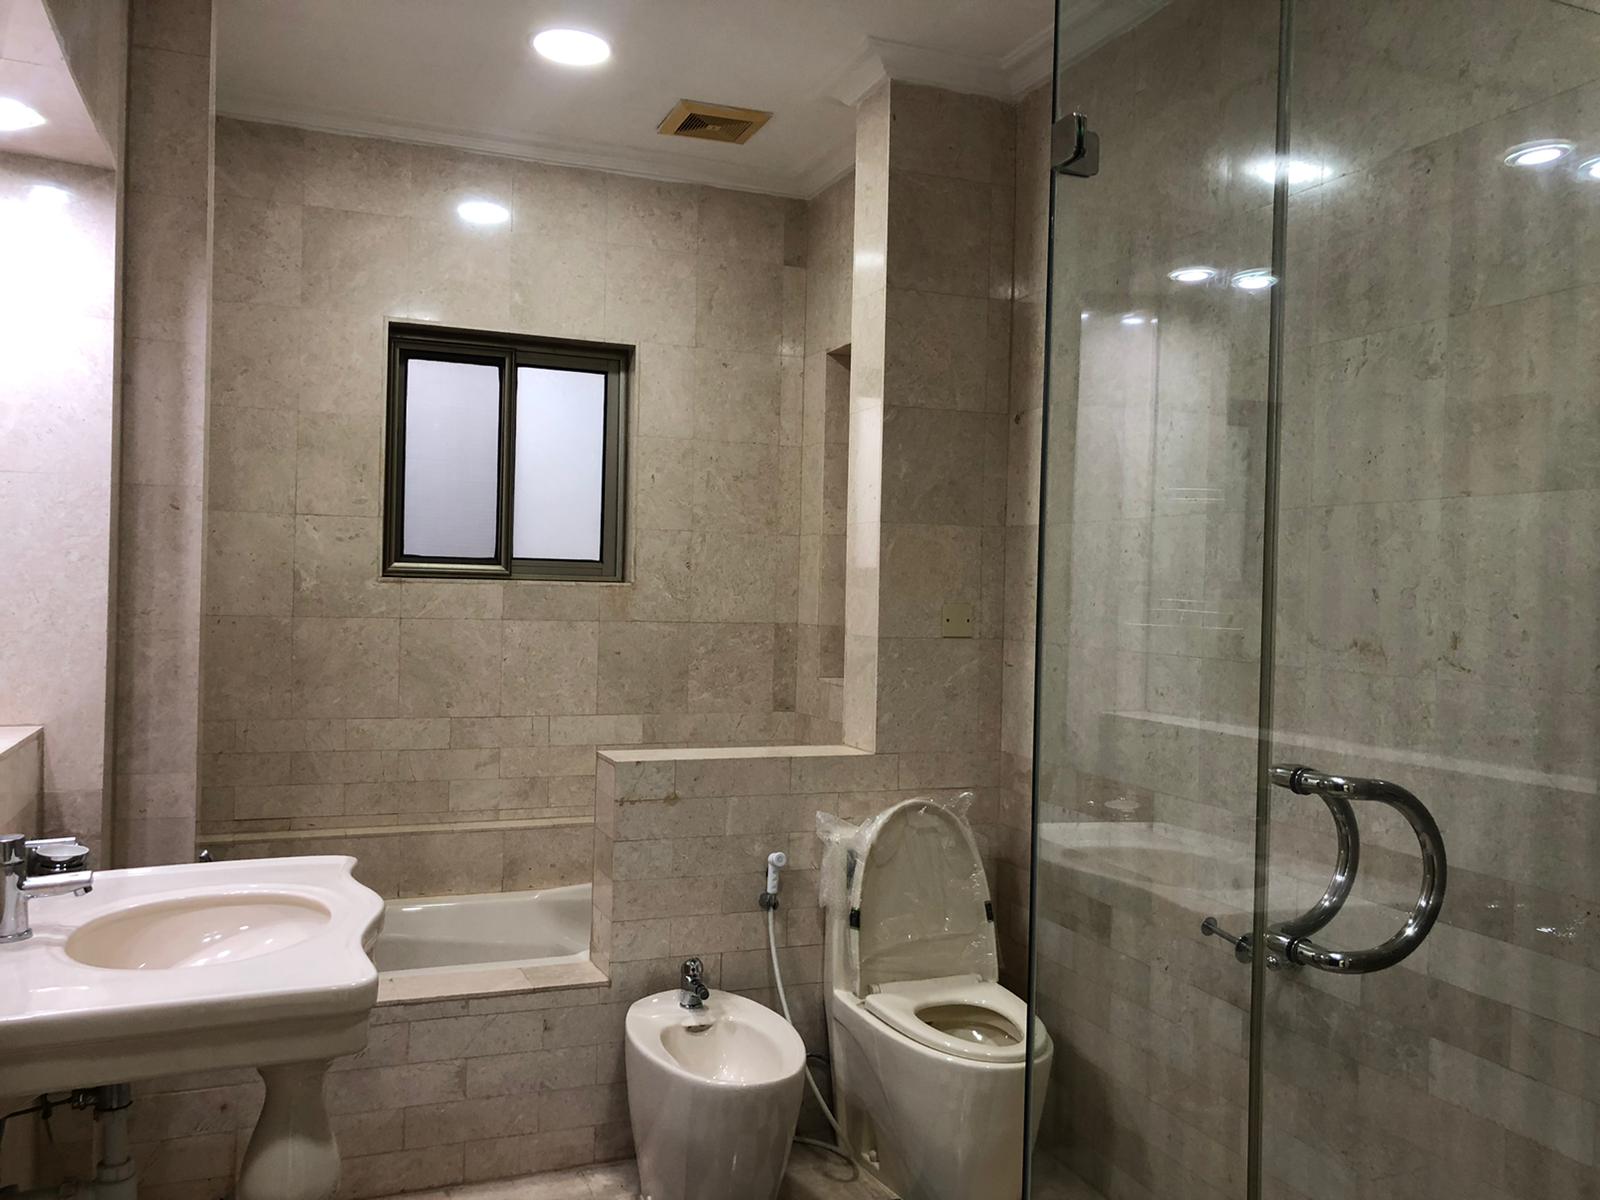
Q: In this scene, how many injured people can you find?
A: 0